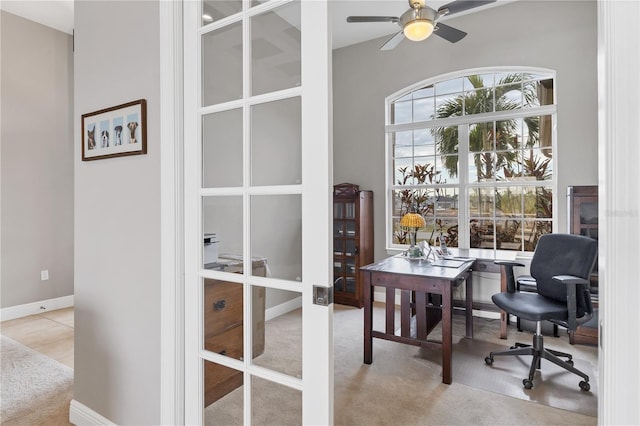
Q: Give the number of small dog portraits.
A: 4